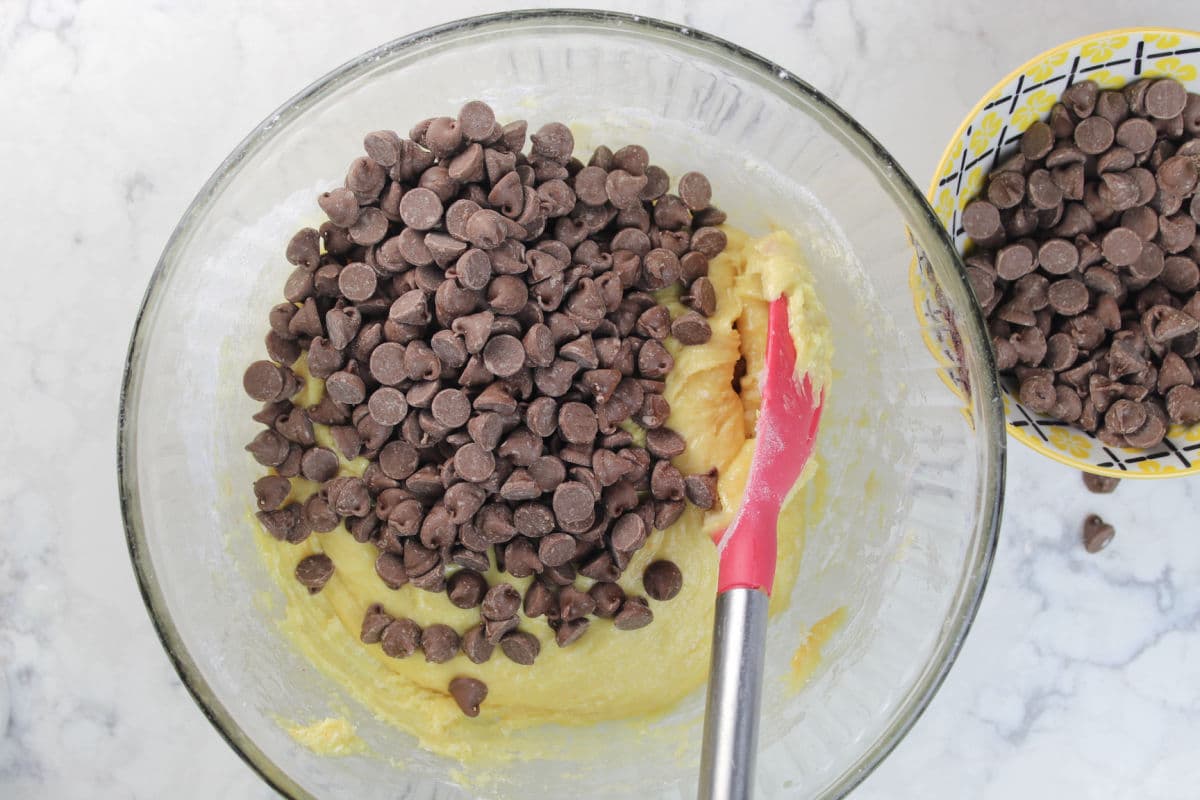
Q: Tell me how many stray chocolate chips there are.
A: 2